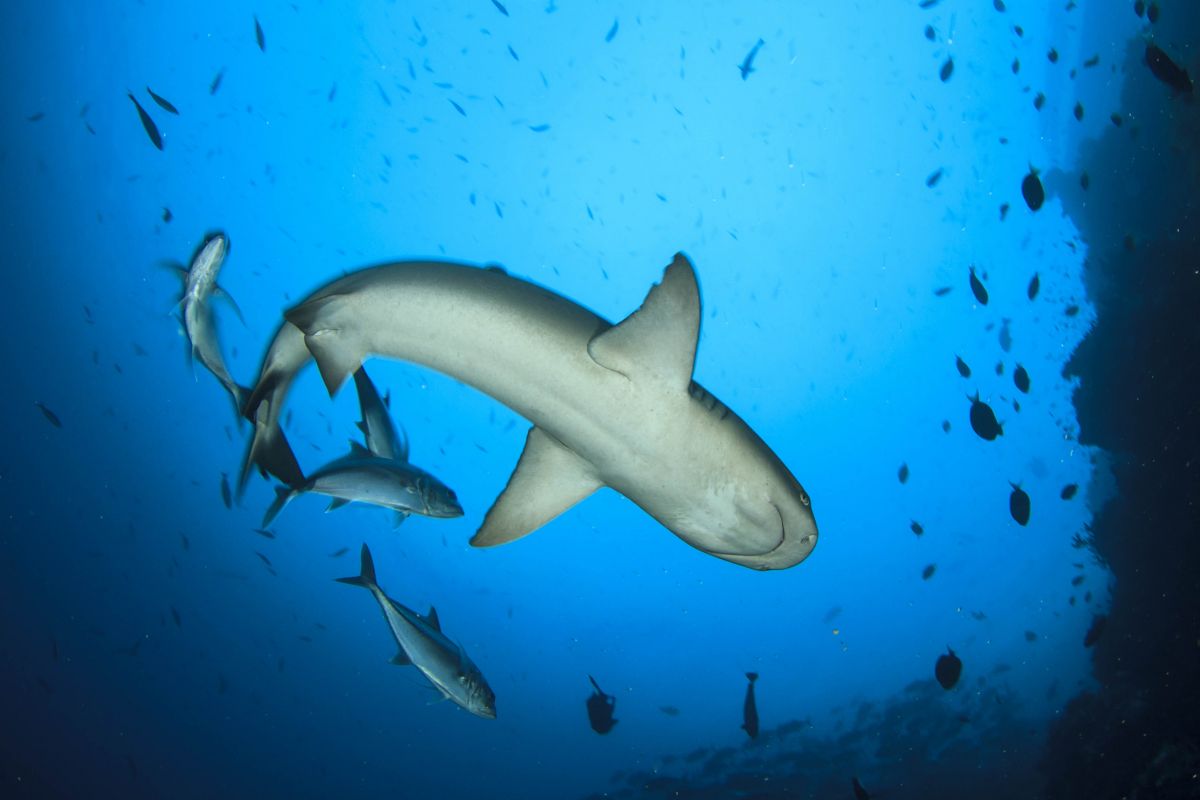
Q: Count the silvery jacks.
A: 4